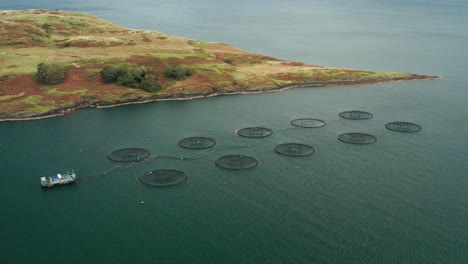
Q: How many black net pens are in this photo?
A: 10